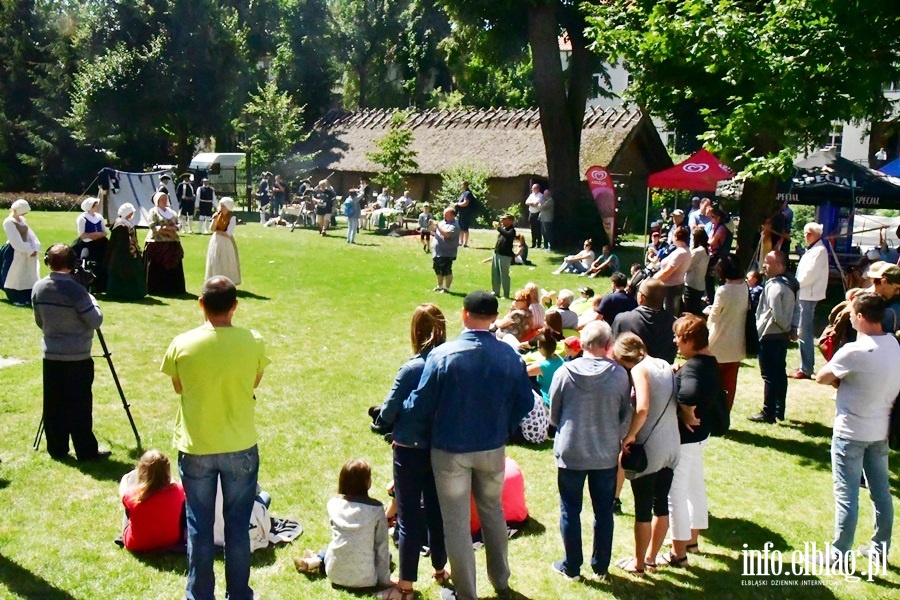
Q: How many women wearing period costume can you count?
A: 5